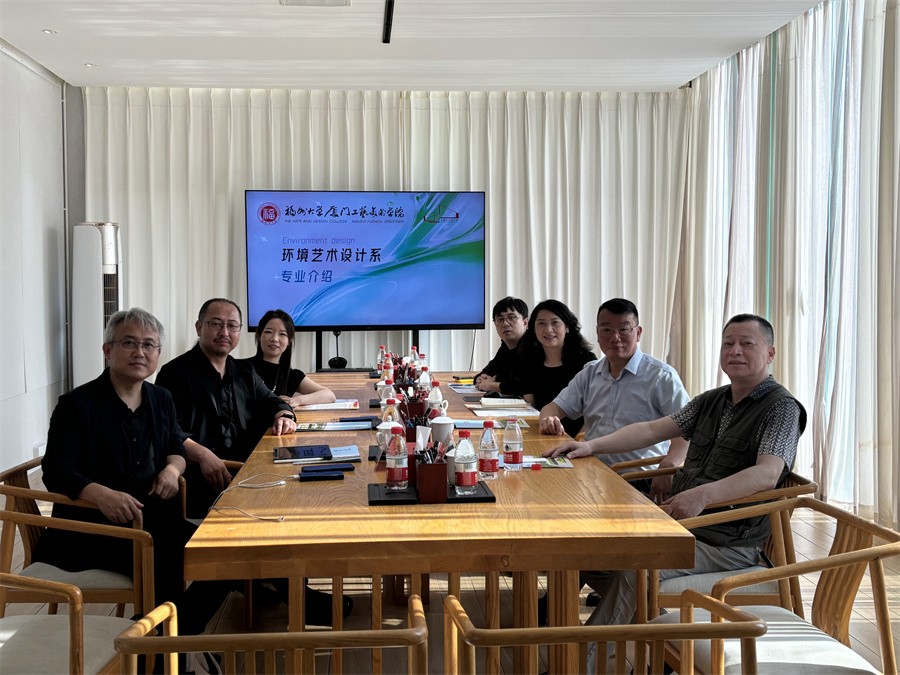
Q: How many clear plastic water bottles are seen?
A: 13